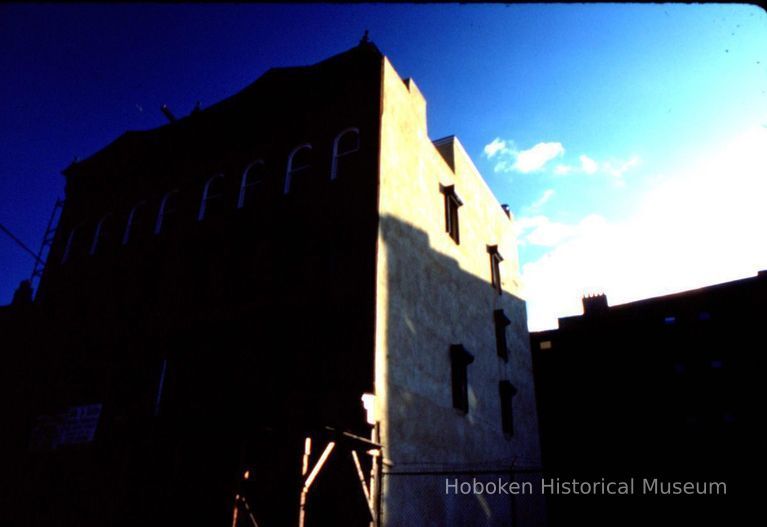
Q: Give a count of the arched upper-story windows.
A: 8